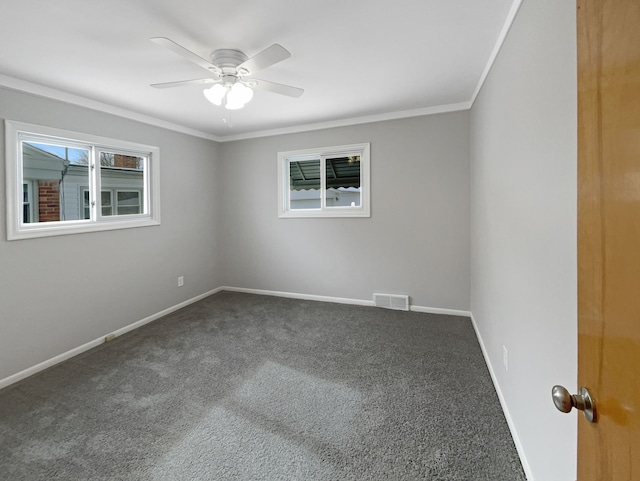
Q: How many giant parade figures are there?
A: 0